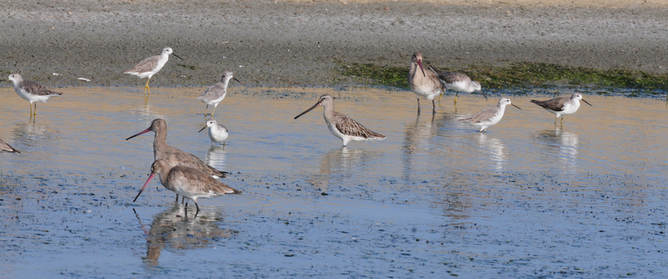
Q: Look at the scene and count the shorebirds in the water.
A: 12